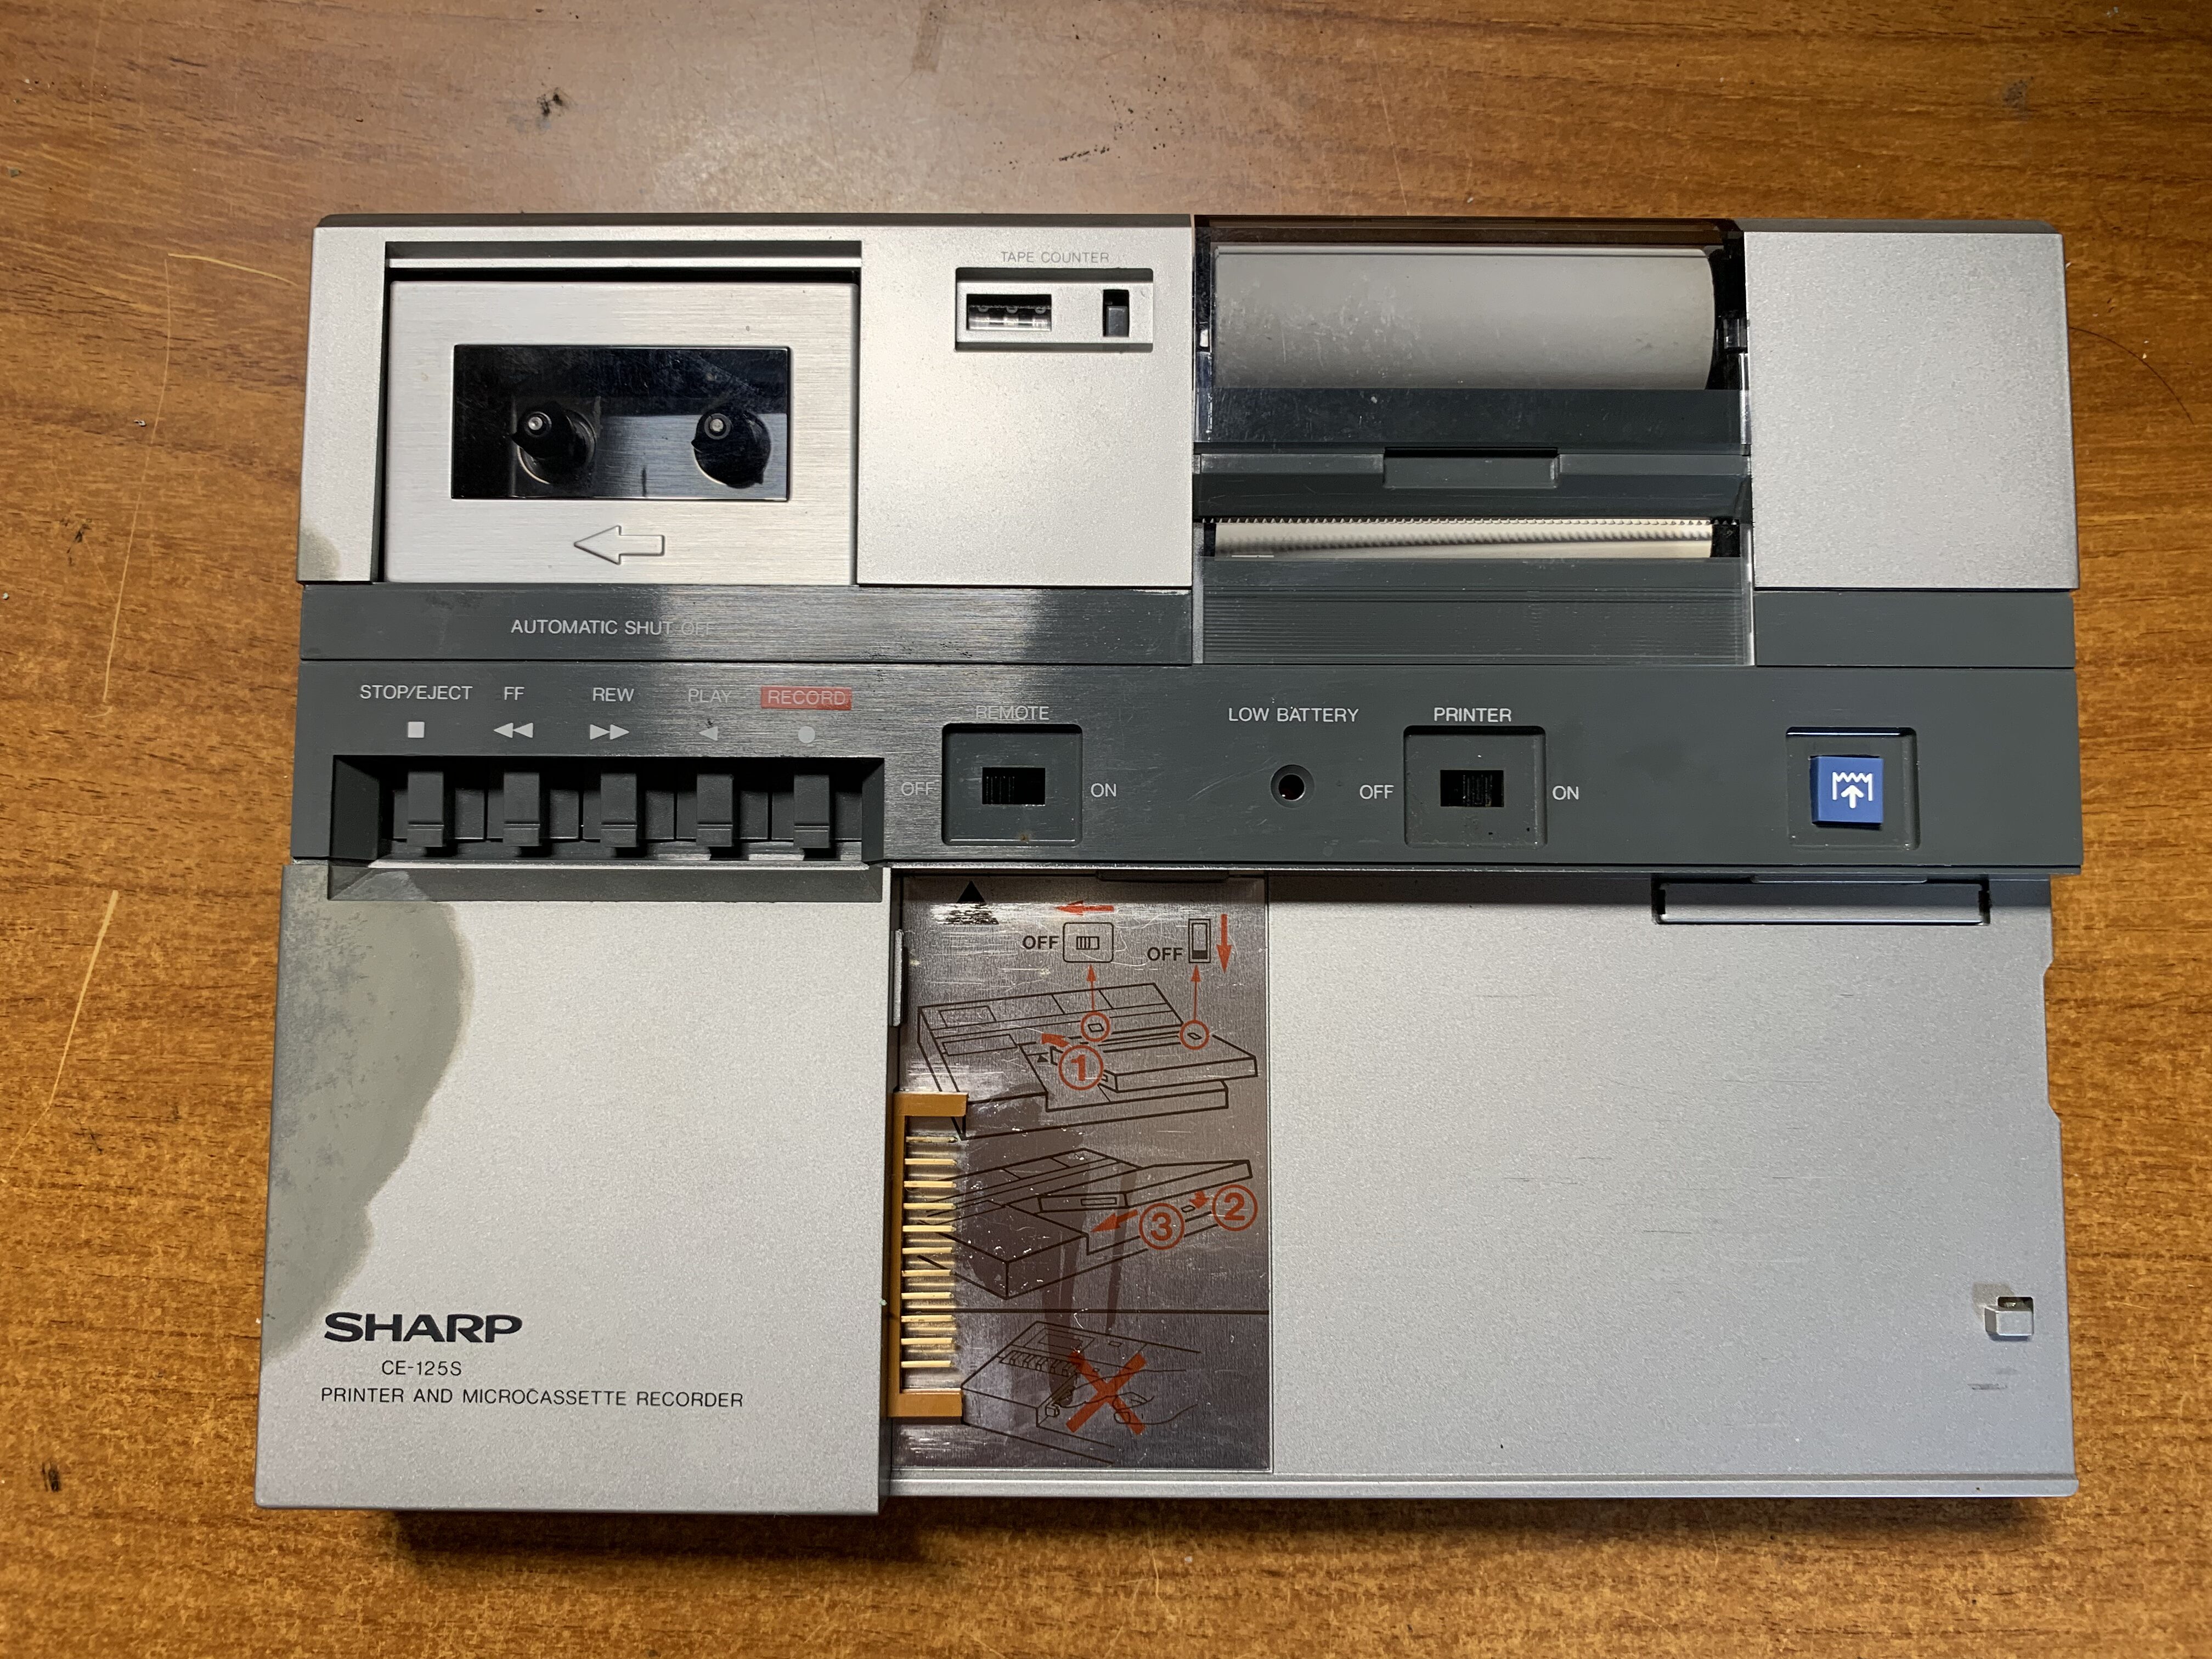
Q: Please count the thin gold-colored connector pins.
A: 11